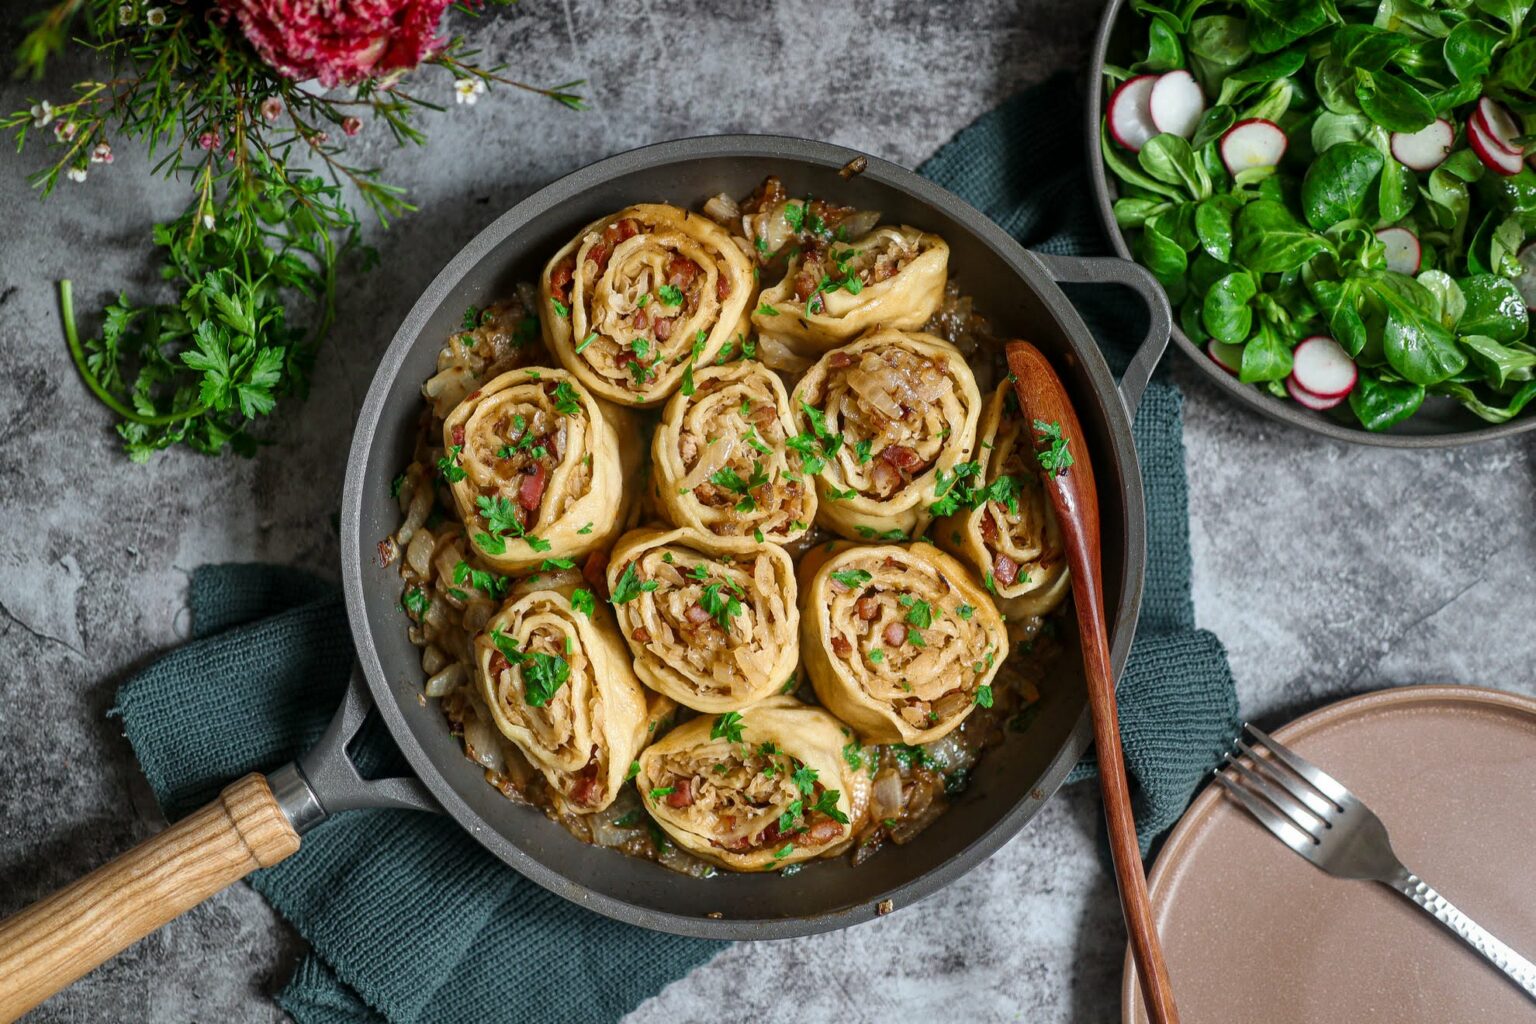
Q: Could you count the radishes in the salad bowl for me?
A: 11